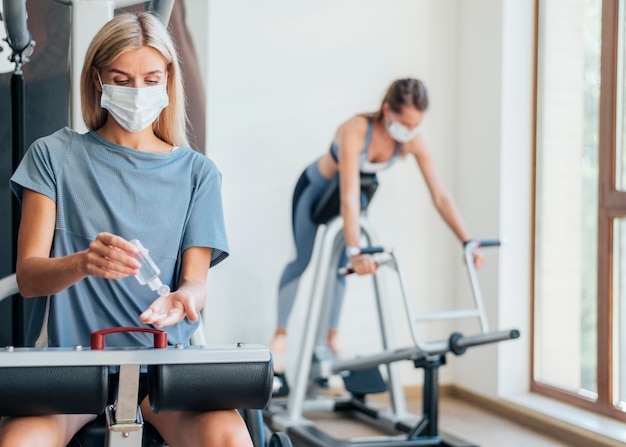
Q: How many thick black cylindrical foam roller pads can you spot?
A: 2